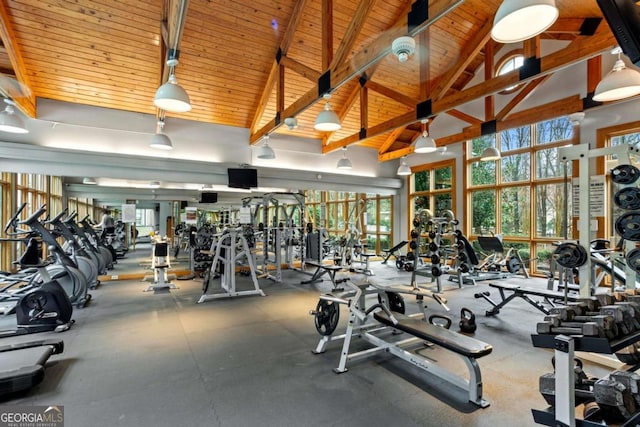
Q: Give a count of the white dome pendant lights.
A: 11